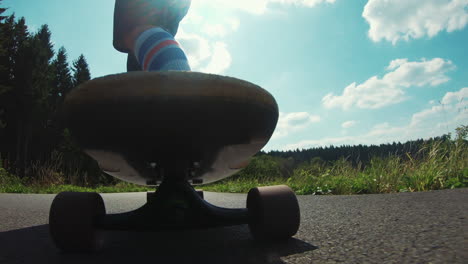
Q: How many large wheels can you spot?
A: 2